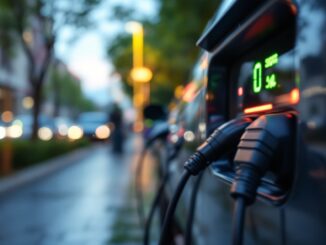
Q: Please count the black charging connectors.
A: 2